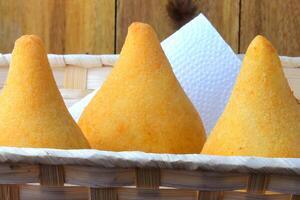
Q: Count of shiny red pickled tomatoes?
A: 0